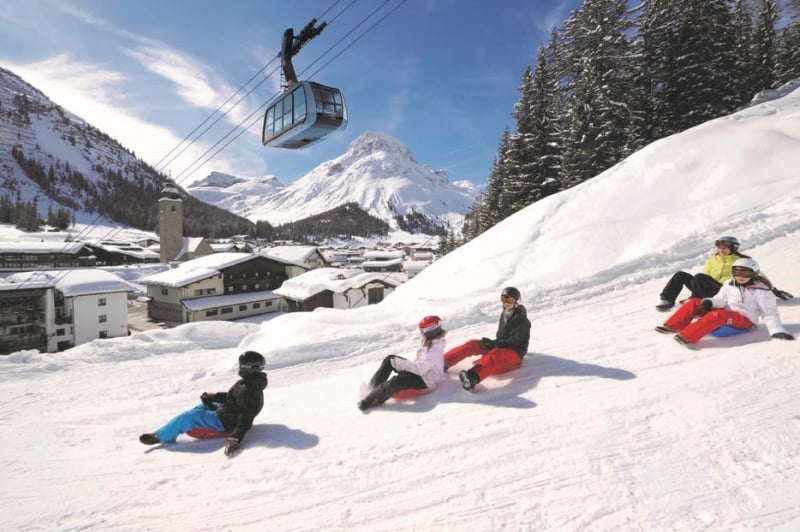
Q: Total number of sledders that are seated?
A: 5